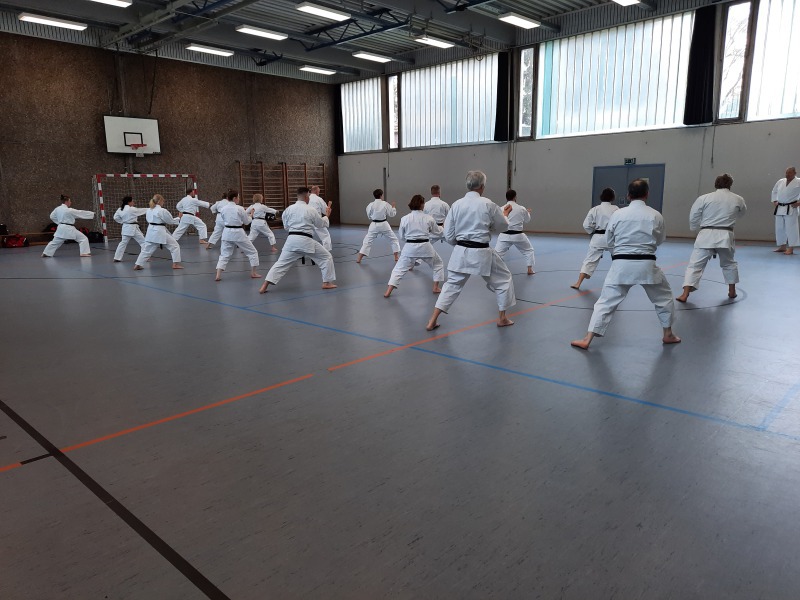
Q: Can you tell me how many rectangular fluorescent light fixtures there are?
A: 10